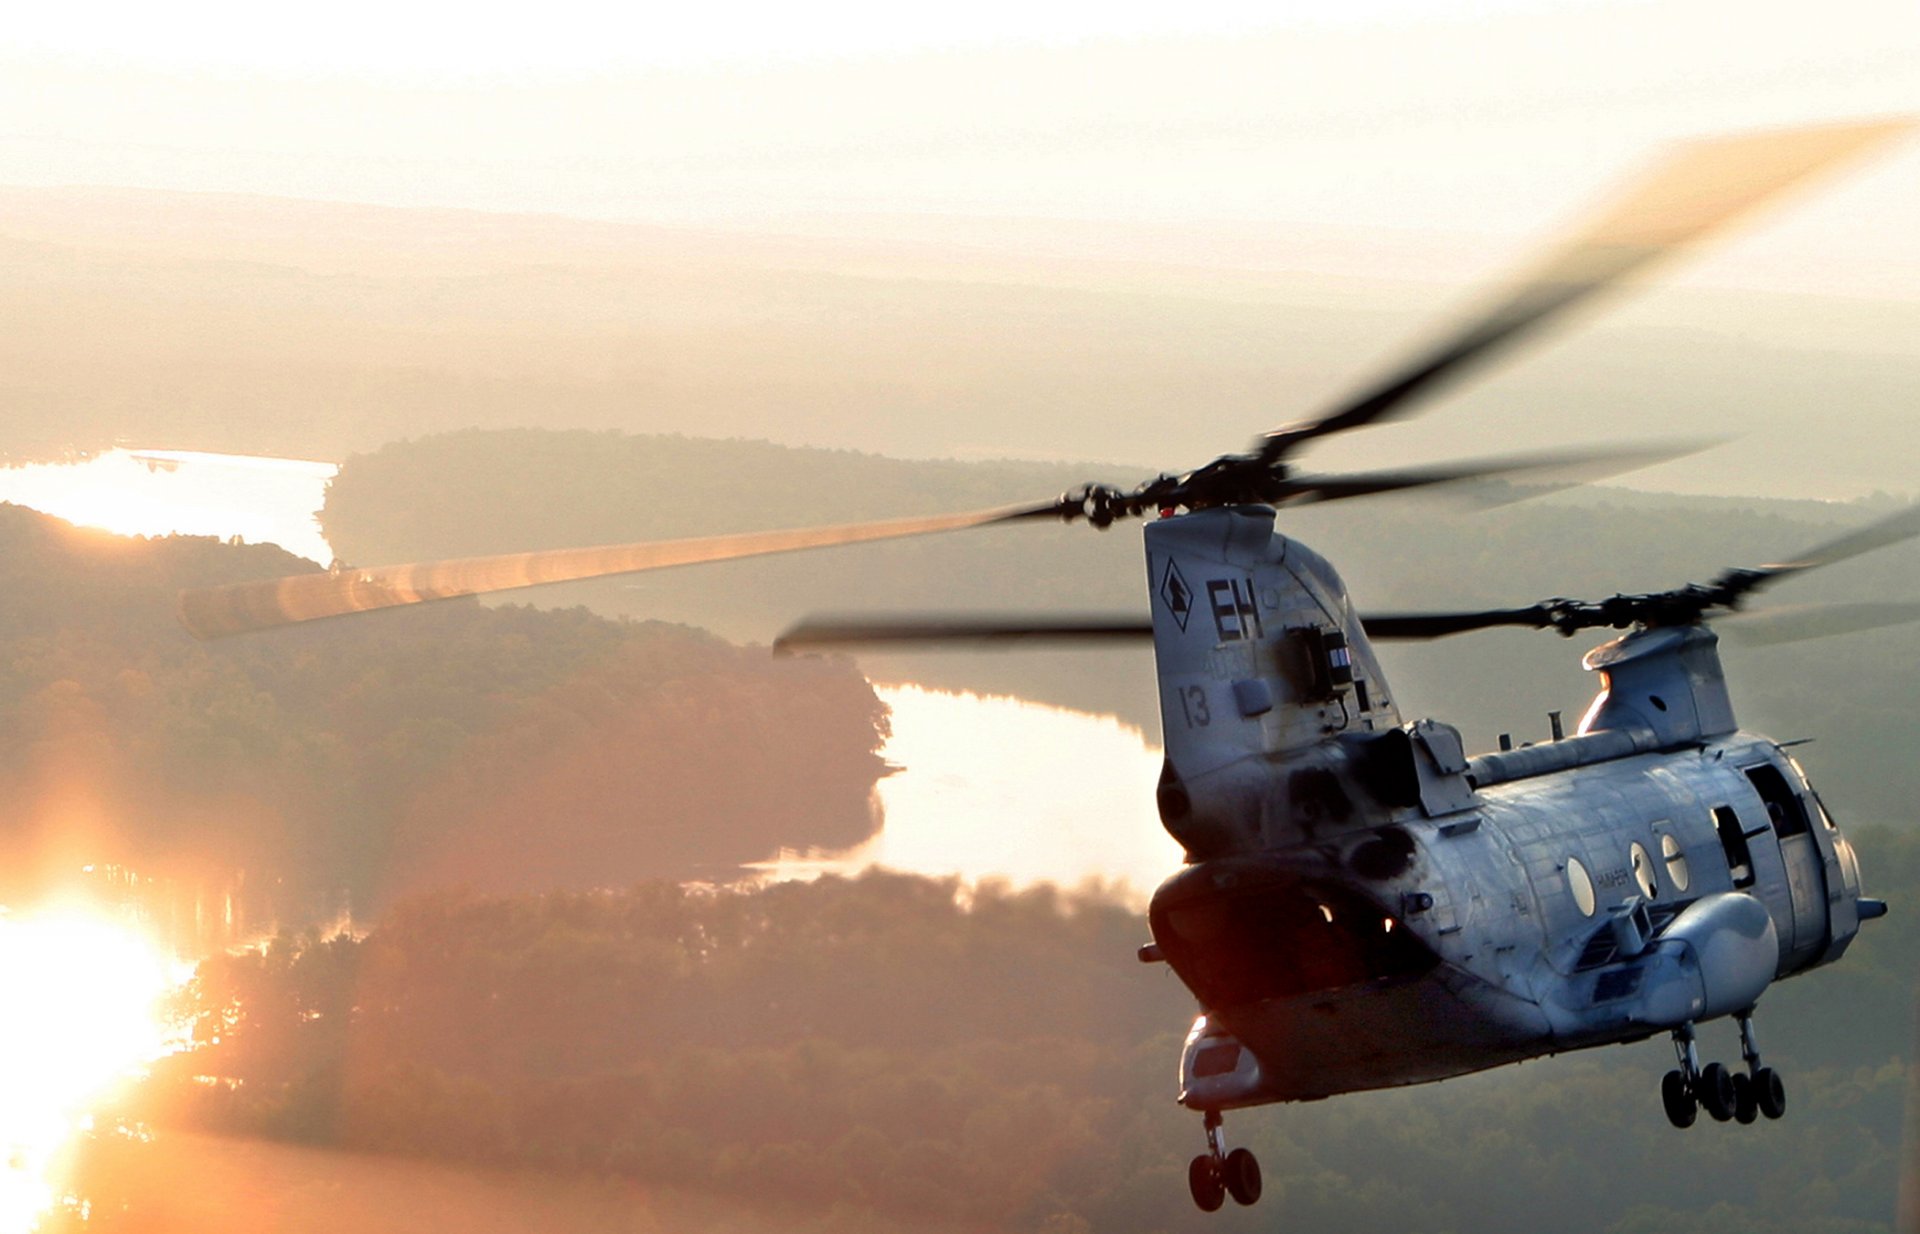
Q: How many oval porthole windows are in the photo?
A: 3